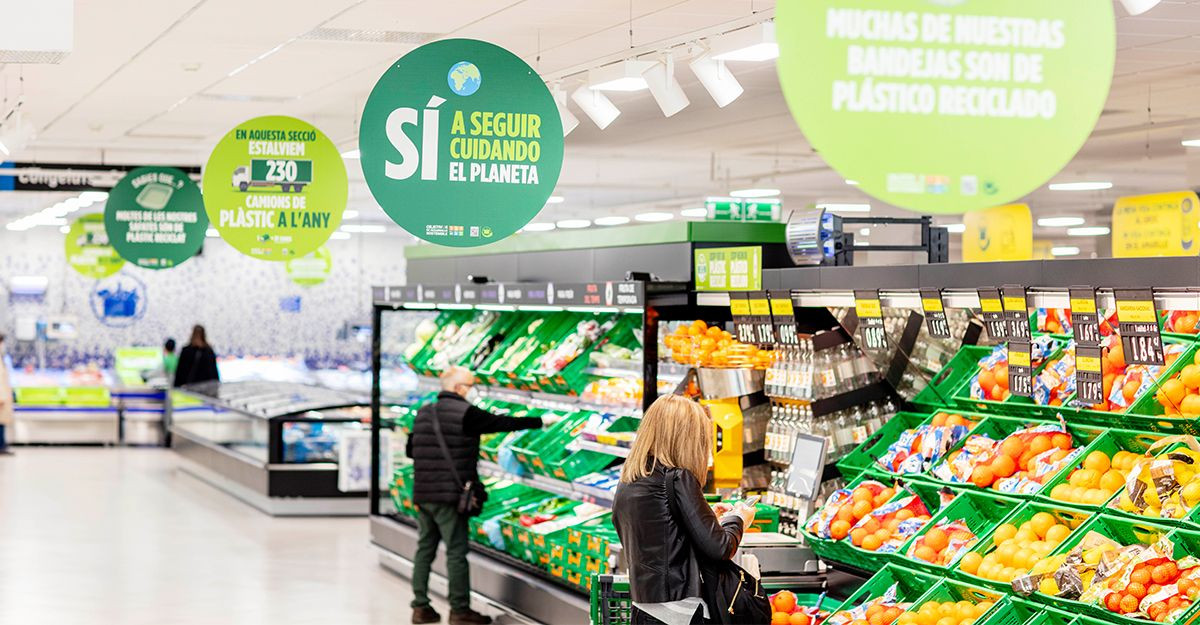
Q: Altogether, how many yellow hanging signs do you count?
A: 2